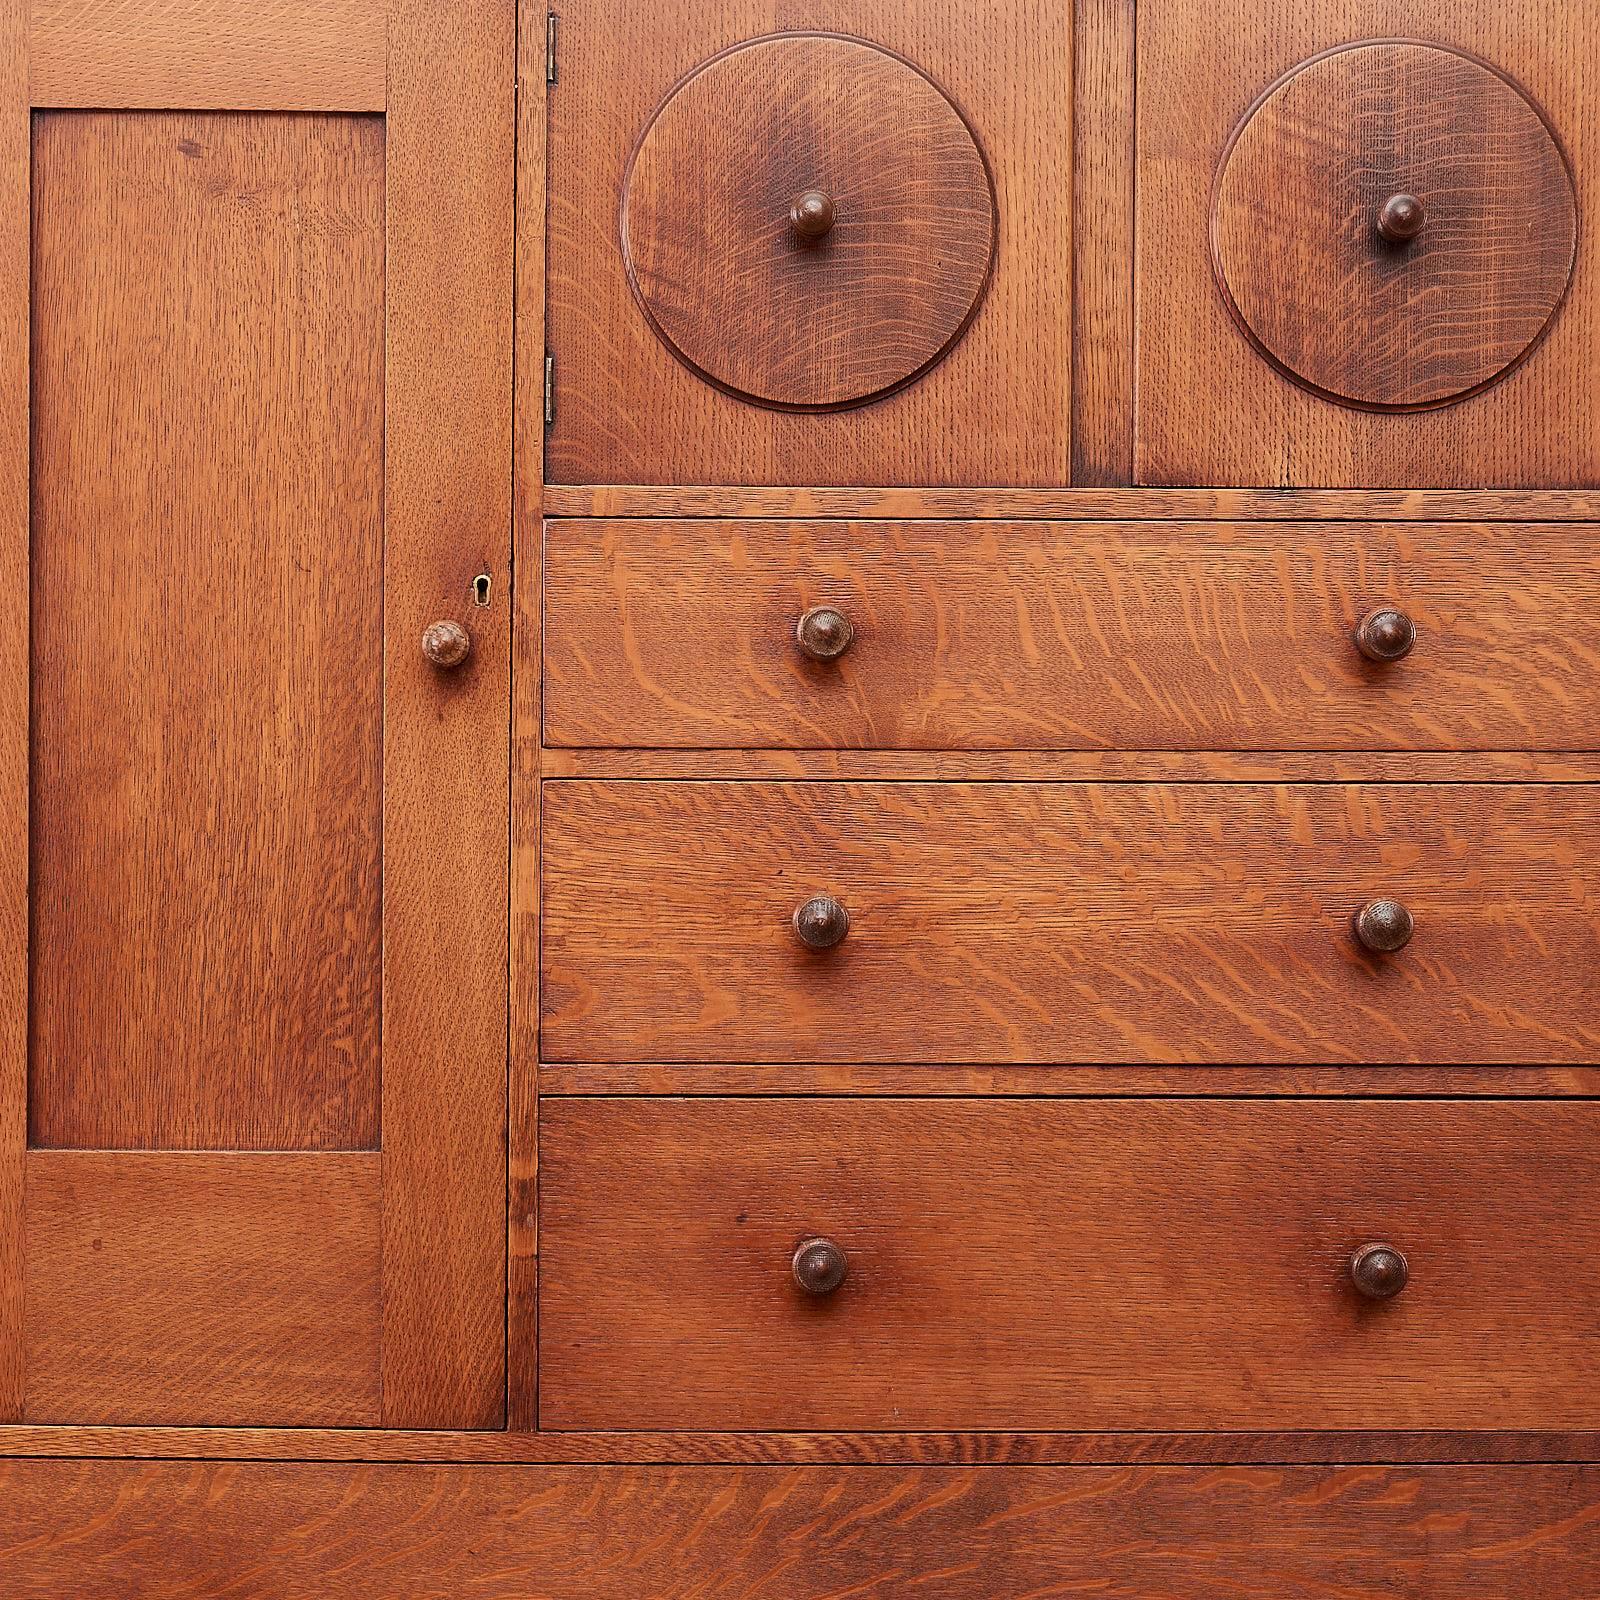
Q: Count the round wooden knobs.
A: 9